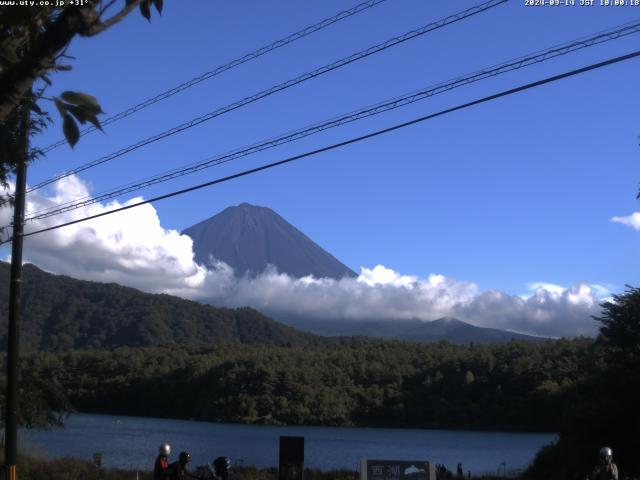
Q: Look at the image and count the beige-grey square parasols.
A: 0